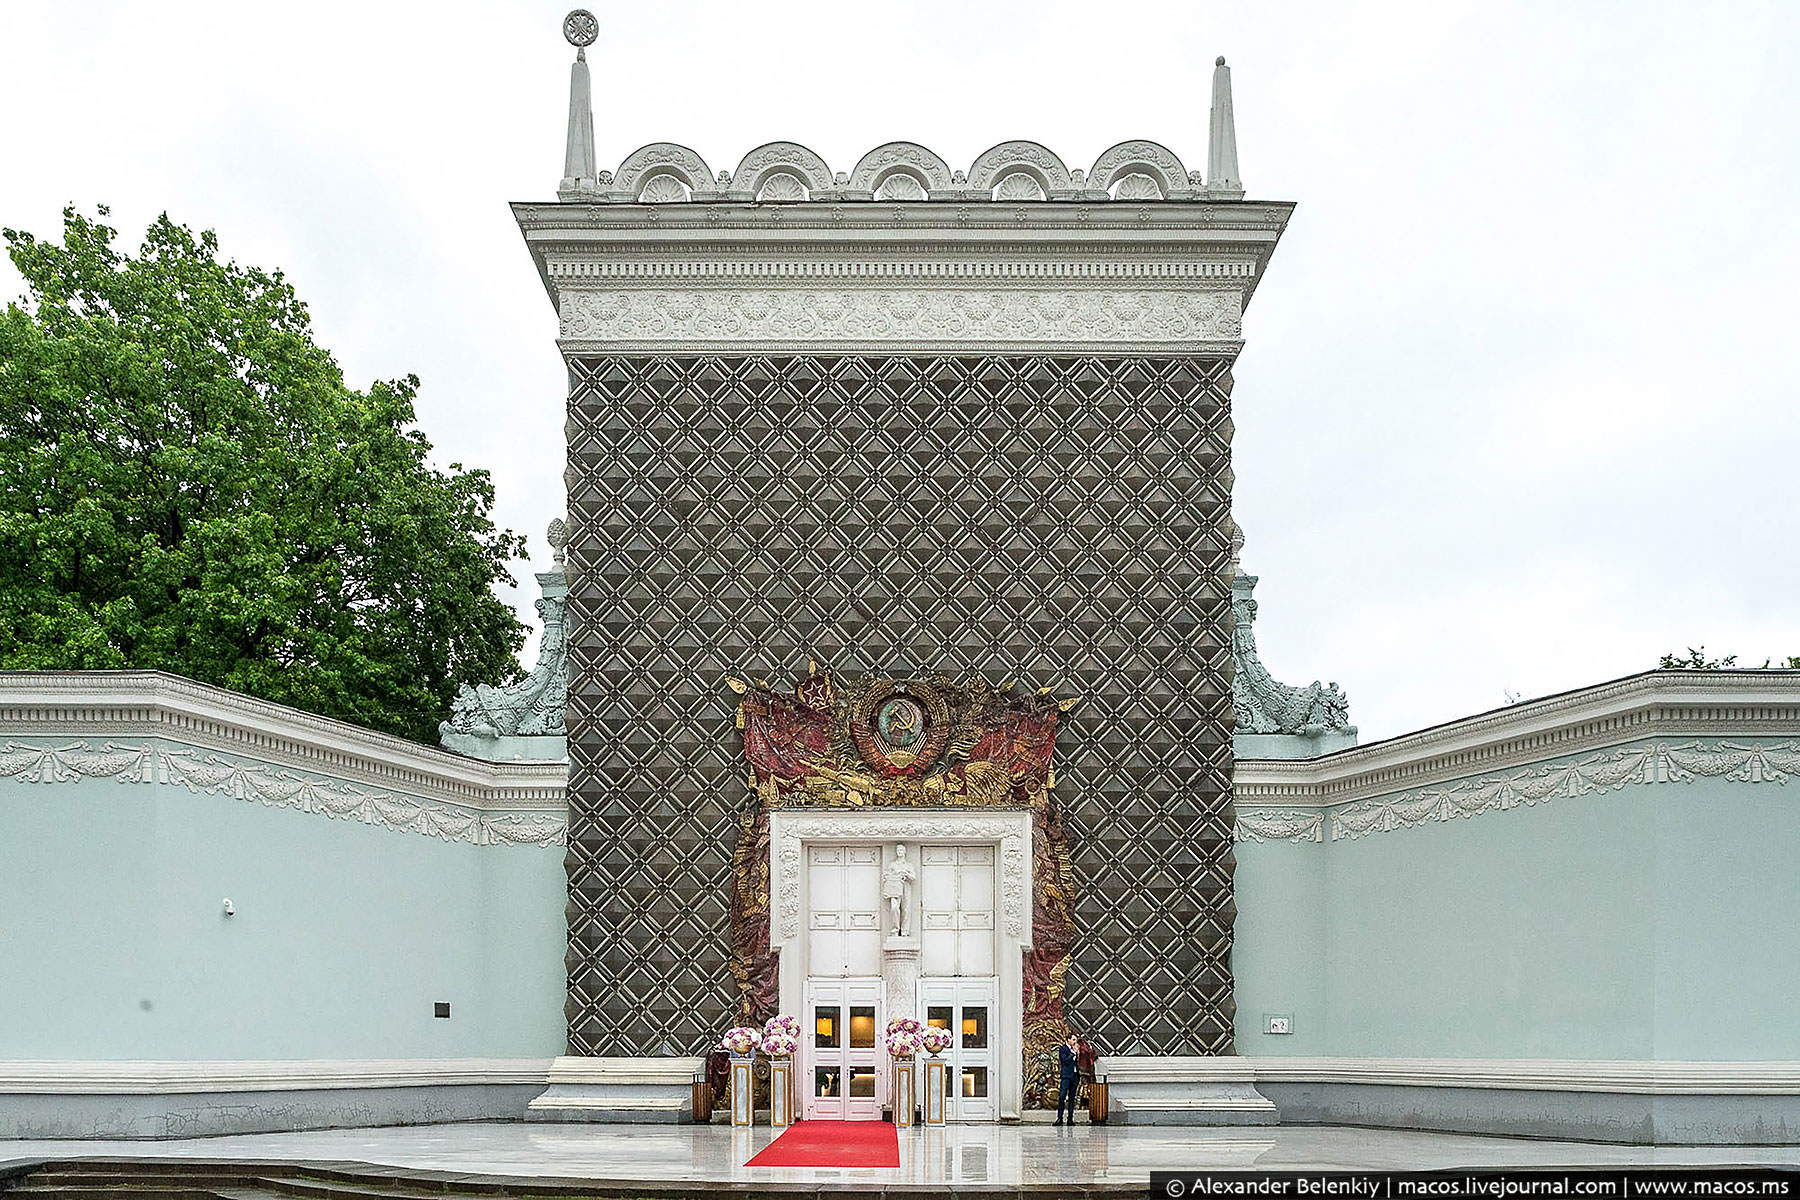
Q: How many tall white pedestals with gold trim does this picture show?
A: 4